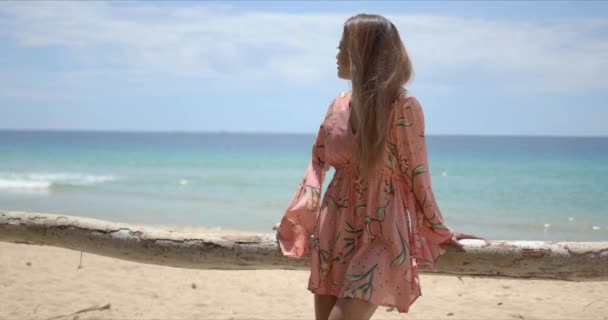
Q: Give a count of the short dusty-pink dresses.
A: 1